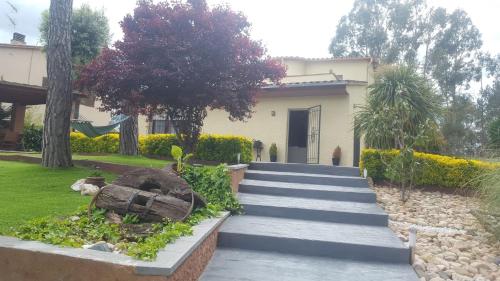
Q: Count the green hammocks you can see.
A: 1